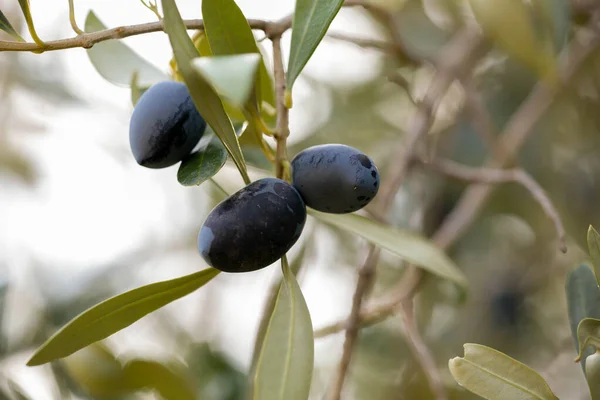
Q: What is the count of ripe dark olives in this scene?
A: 3